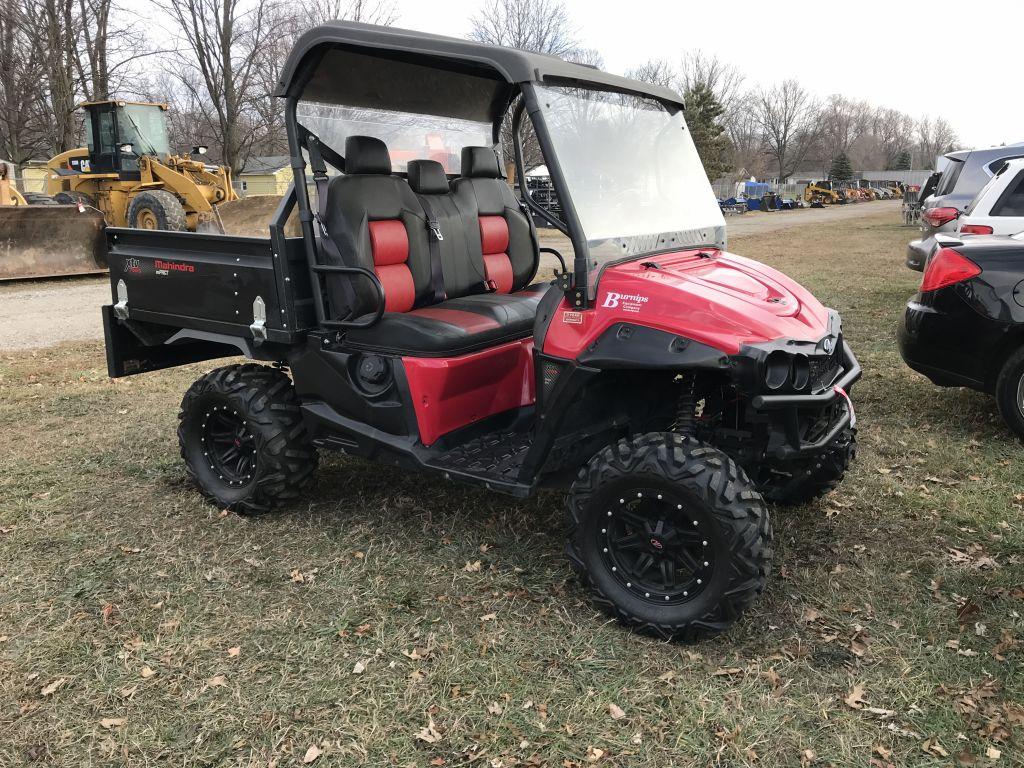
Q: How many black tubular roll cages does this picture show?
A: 1